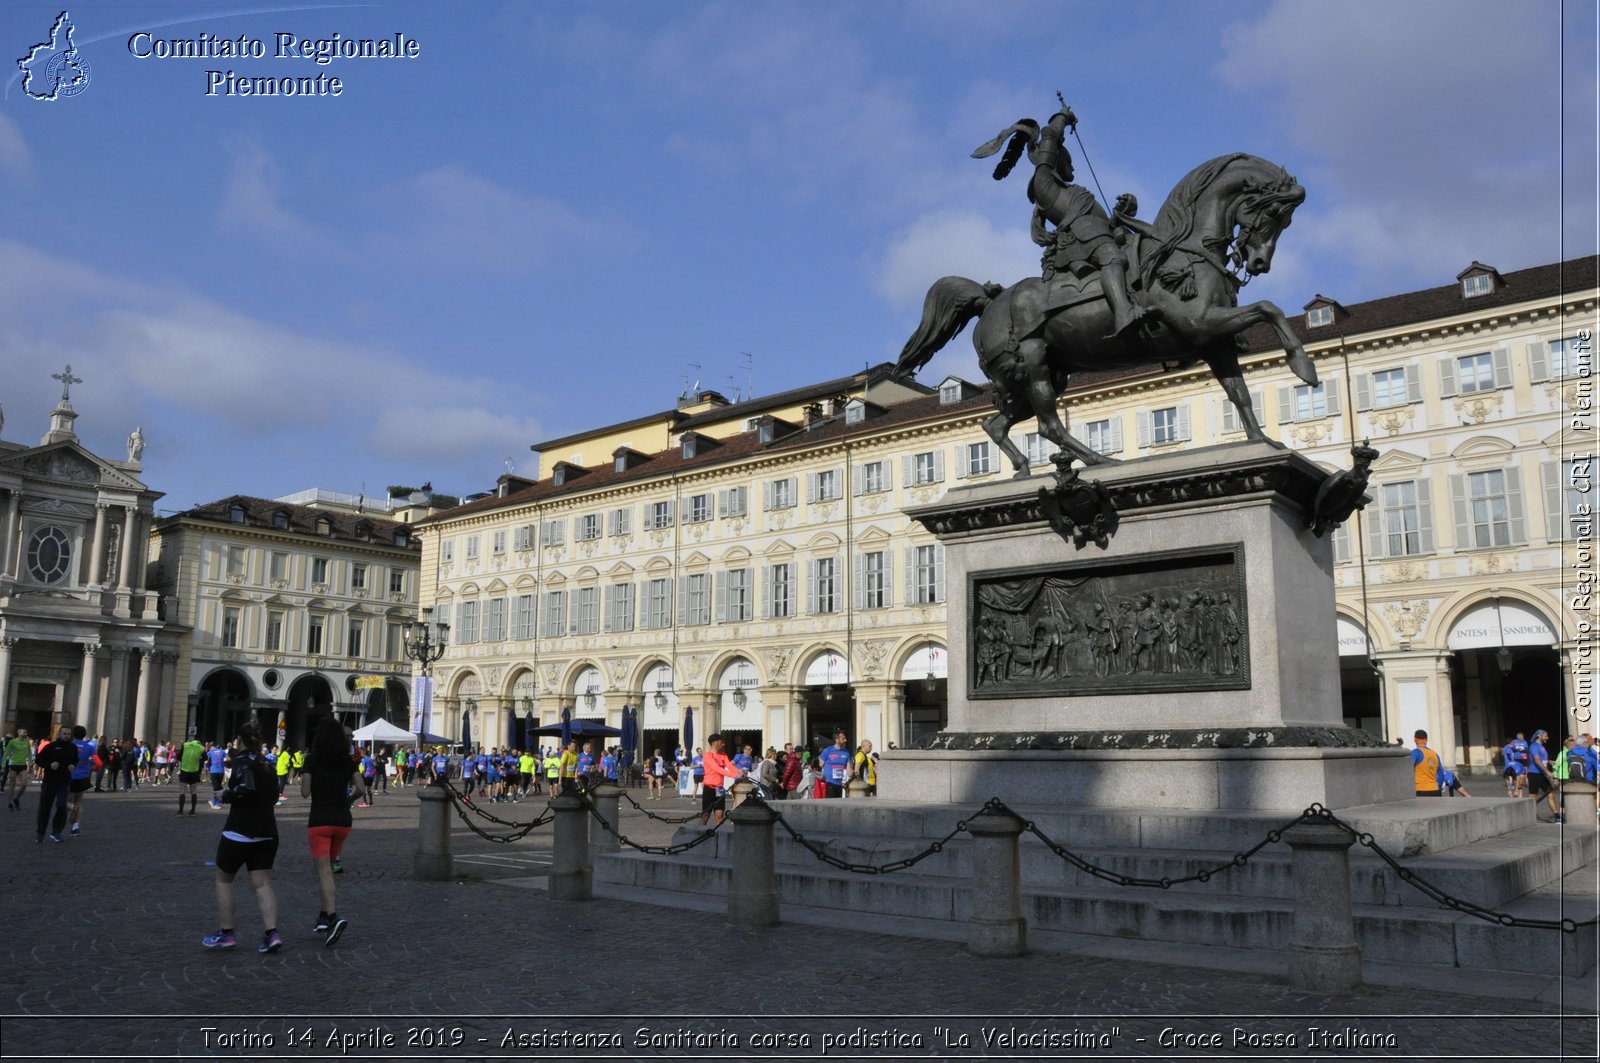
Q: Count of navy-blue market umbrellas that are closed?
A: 7